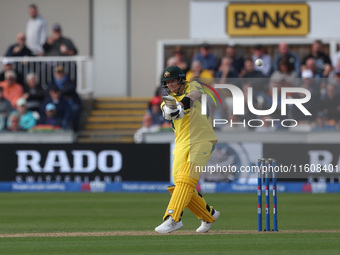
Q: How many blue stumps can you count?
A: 3